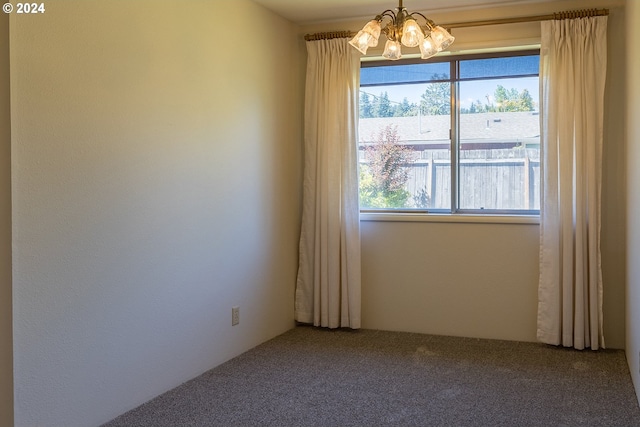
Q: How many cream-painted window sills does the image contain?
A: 1